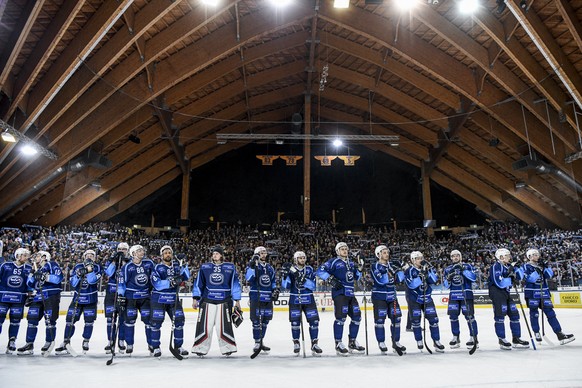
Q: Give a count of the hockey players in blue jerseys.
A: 15